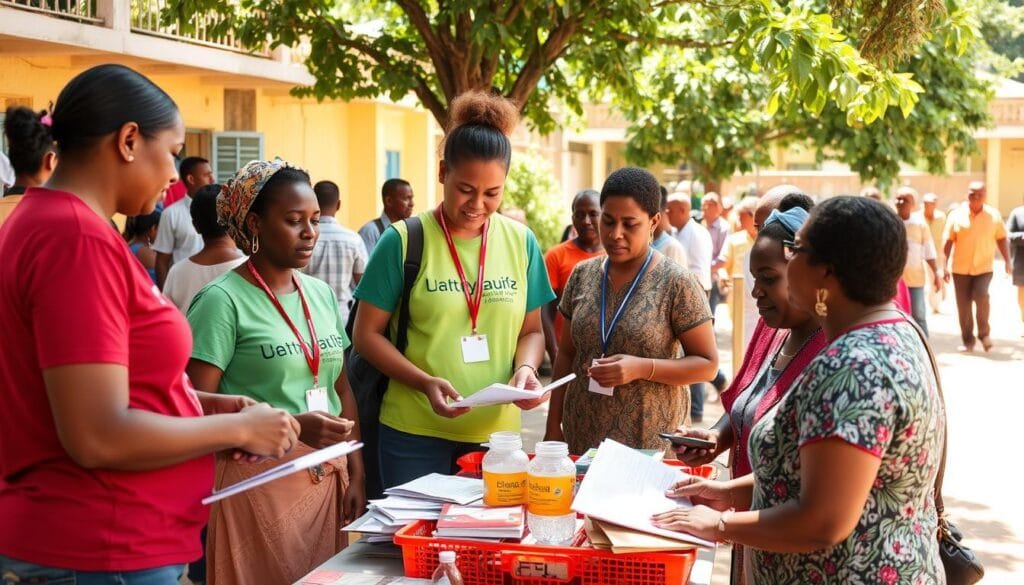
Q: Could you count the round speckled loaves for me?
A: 0